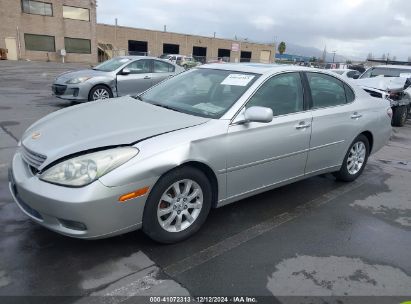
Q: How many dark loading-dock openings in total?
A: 5